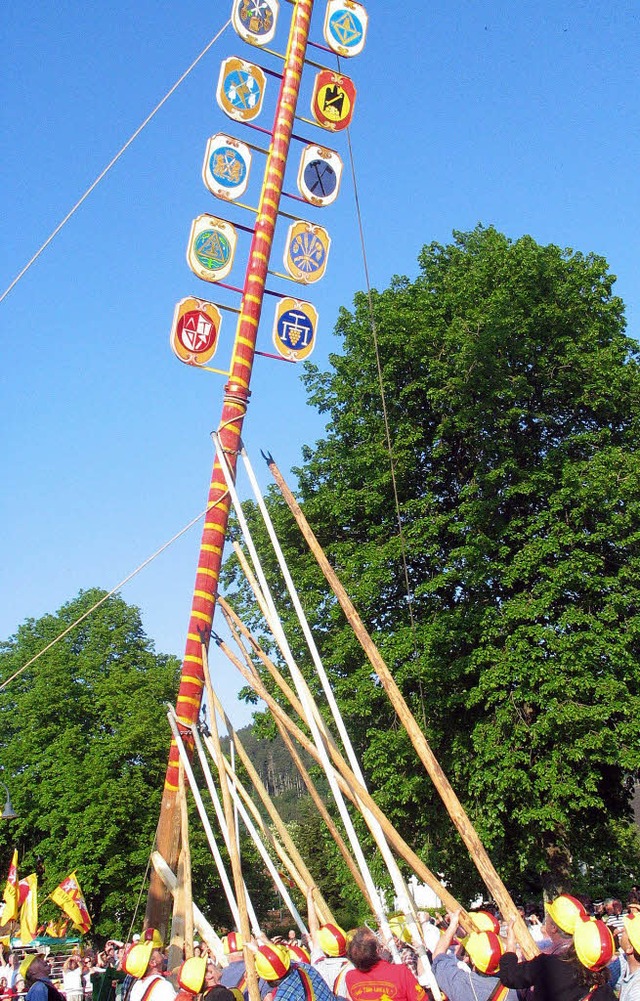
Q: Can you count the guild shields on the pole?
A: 10